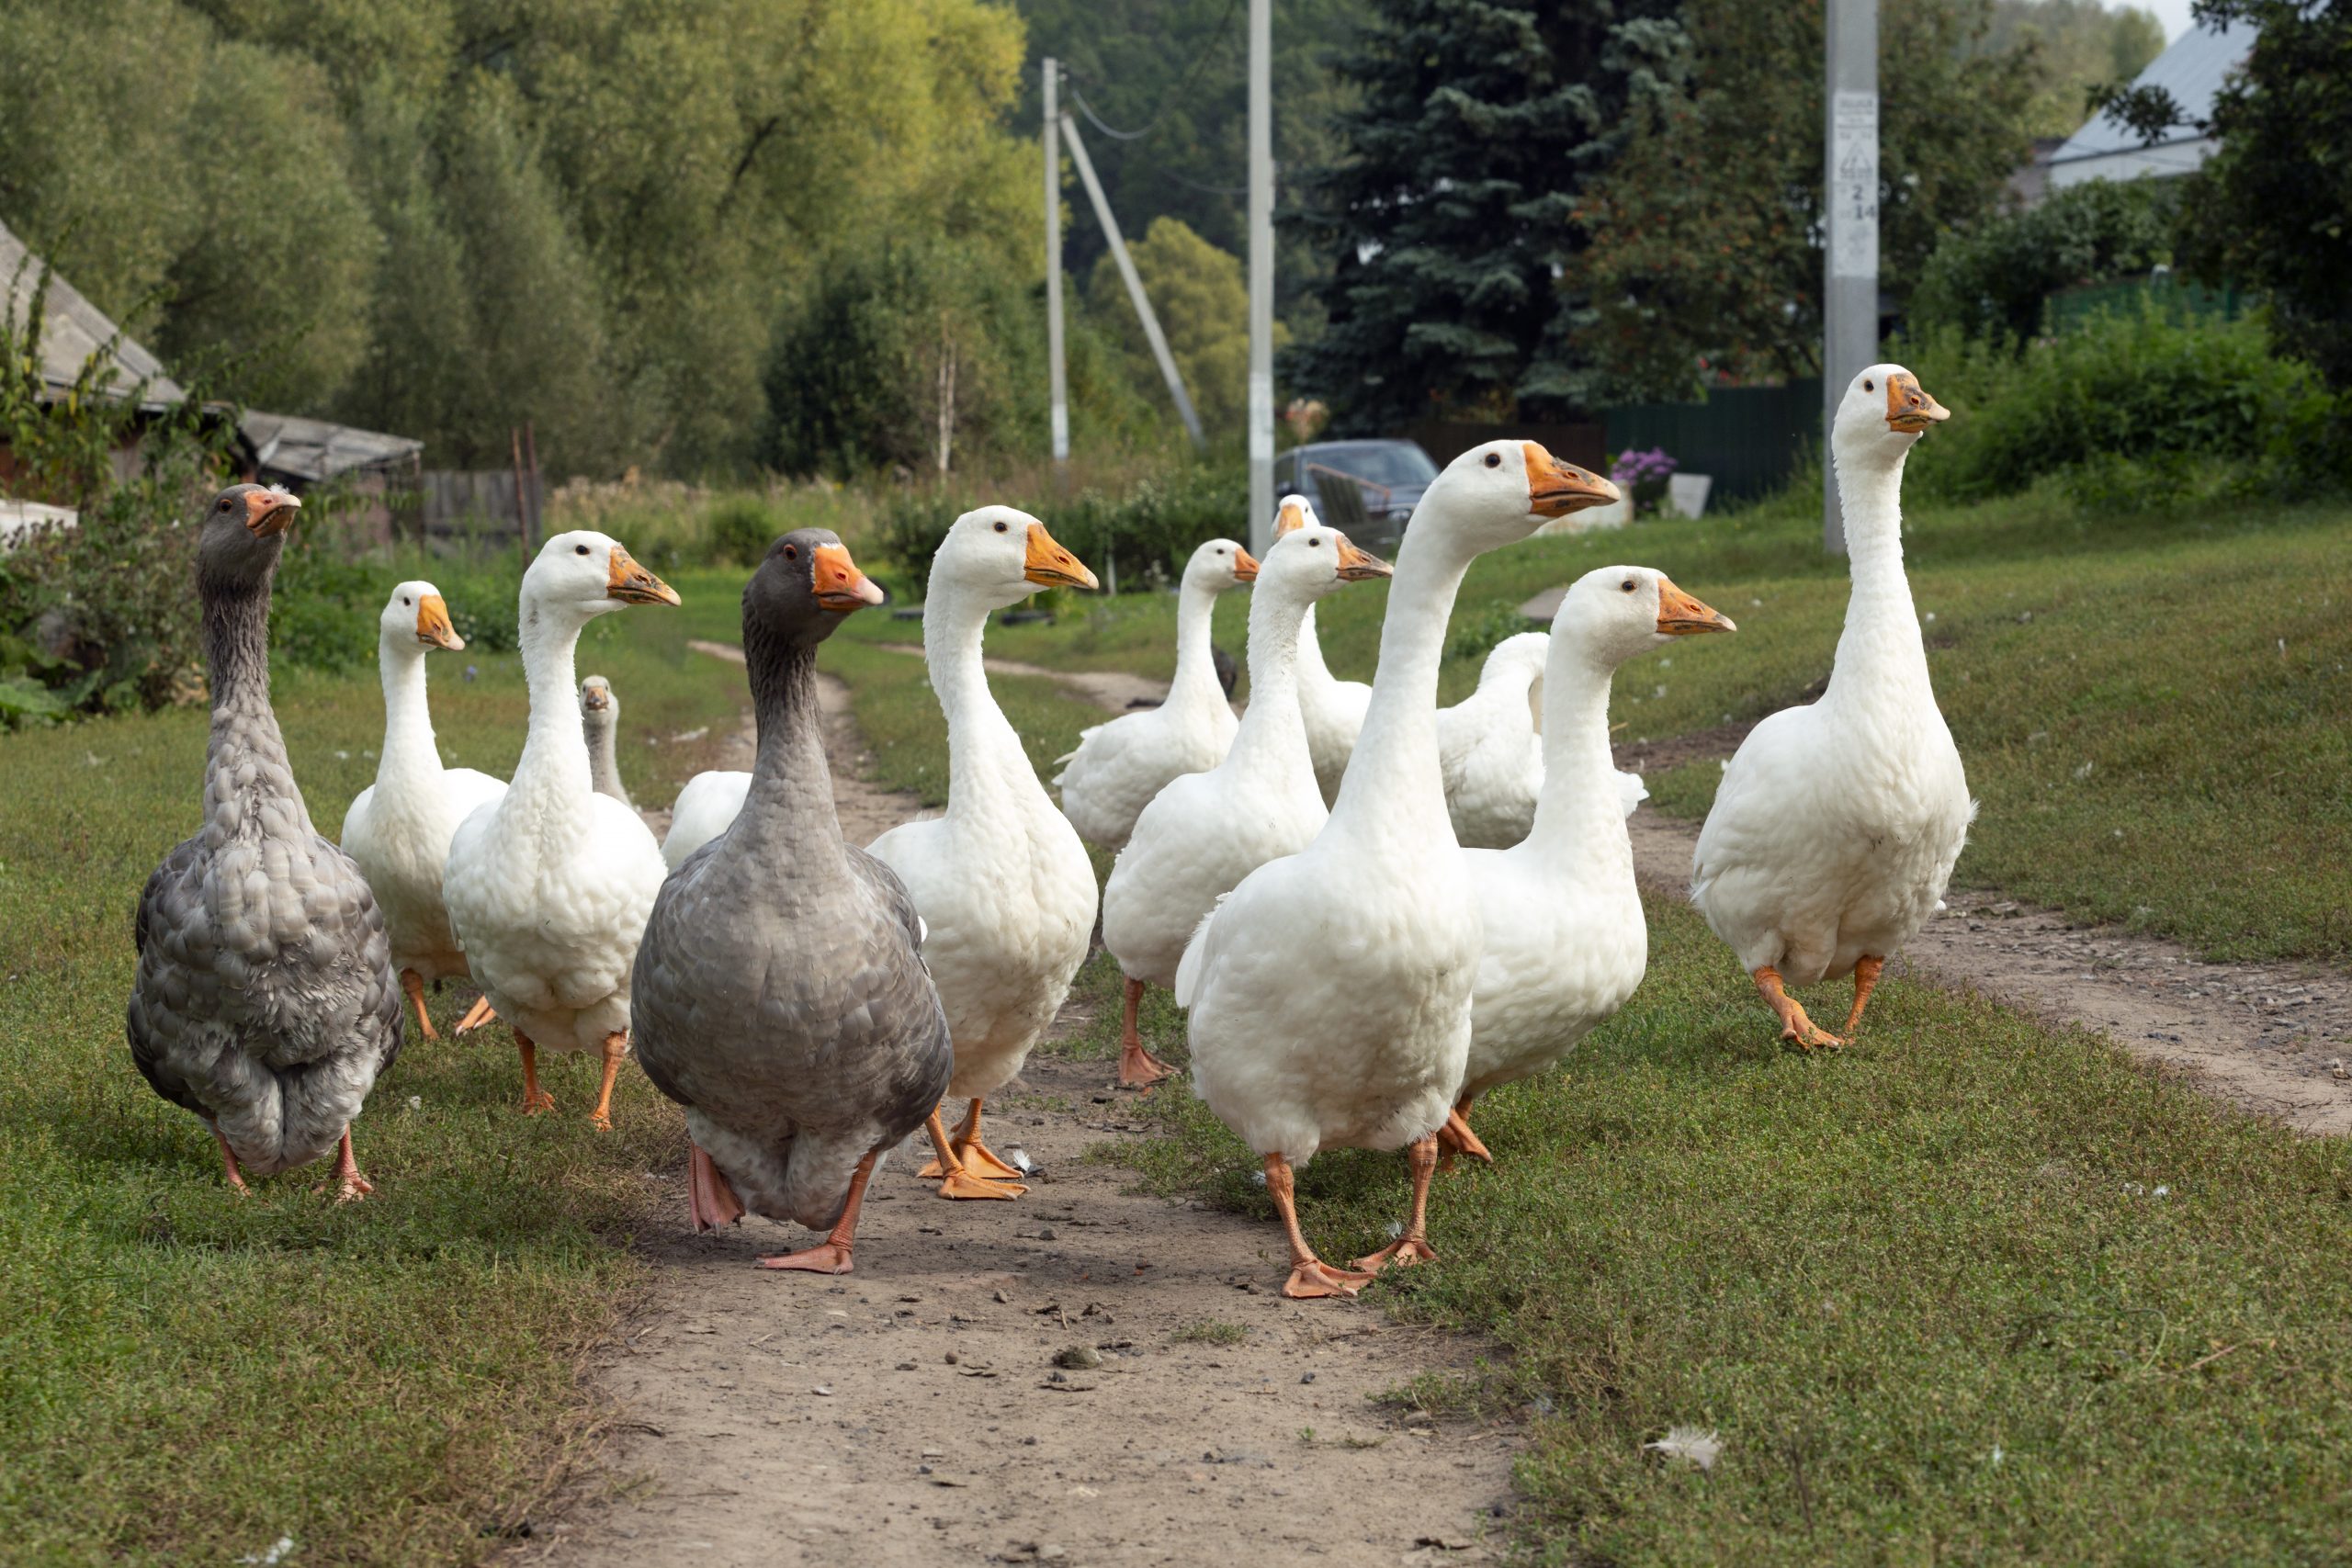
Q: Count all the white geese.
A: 11